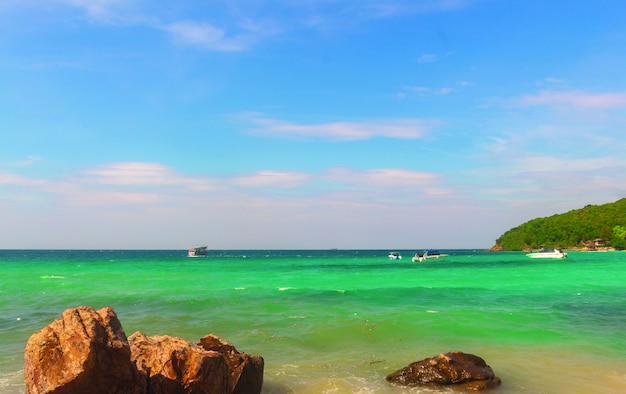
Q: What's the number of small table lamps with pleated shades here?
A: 0